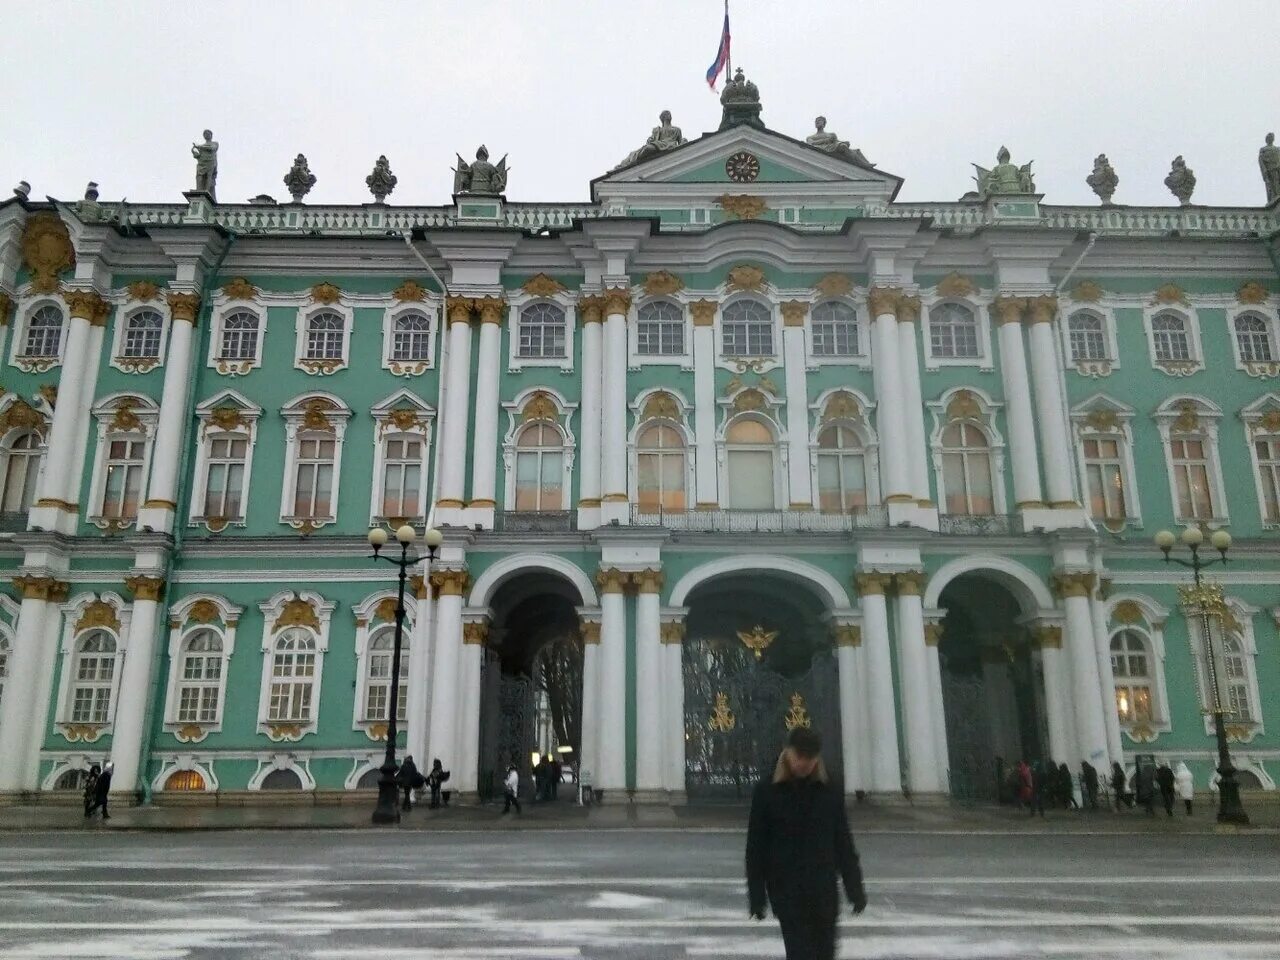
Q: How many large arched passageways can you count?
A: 3